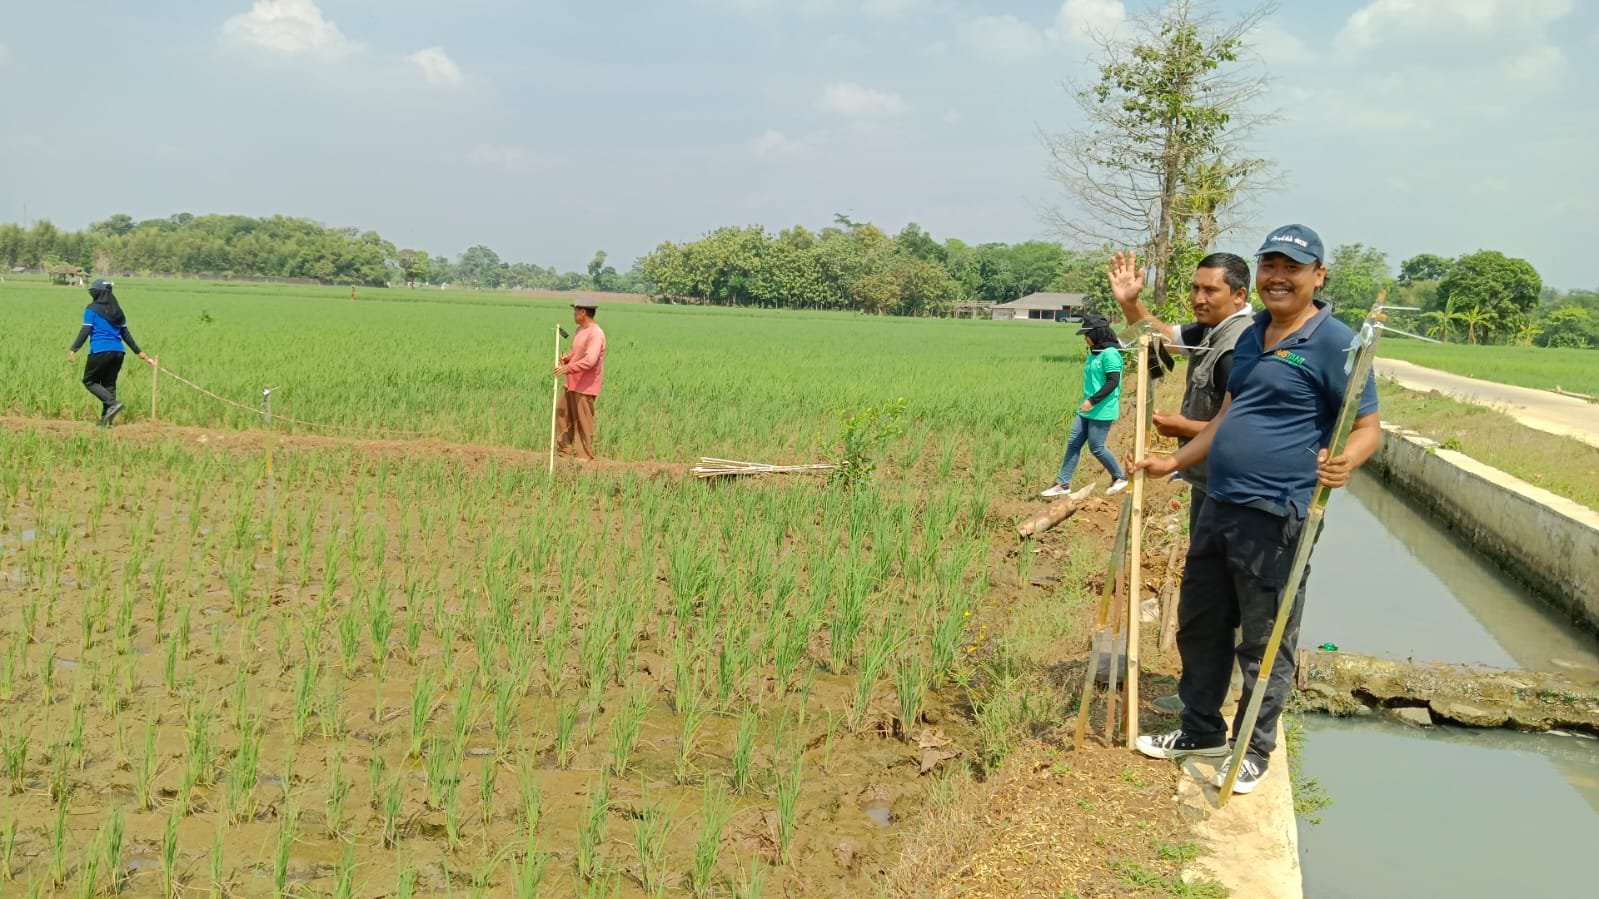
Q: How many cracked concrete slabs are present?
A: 1